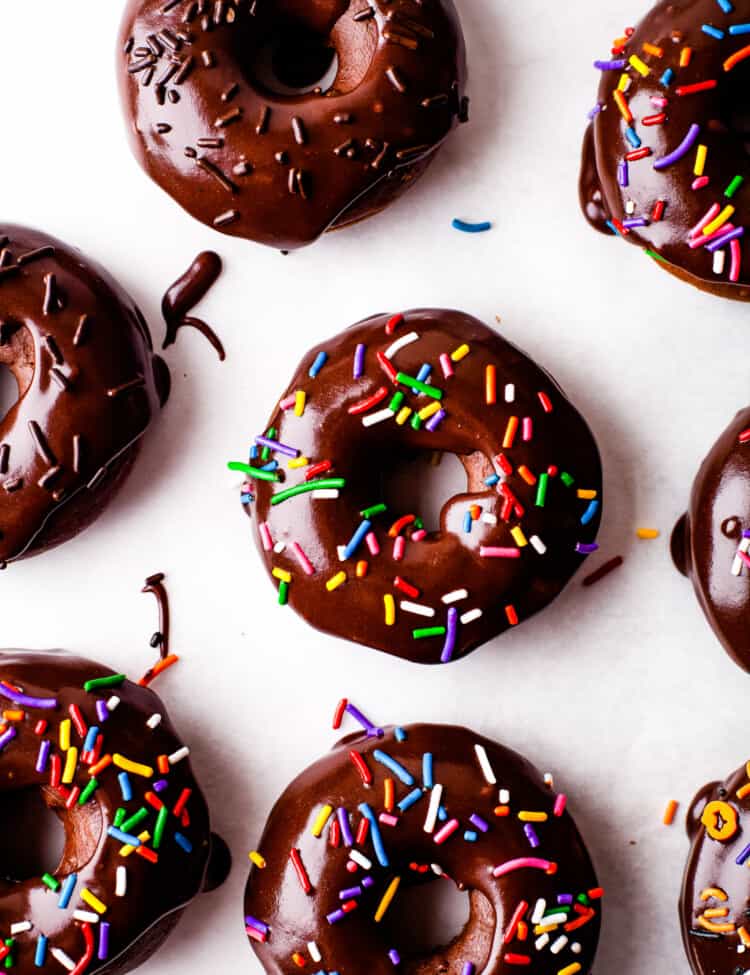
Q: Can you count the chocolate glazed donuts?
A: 8